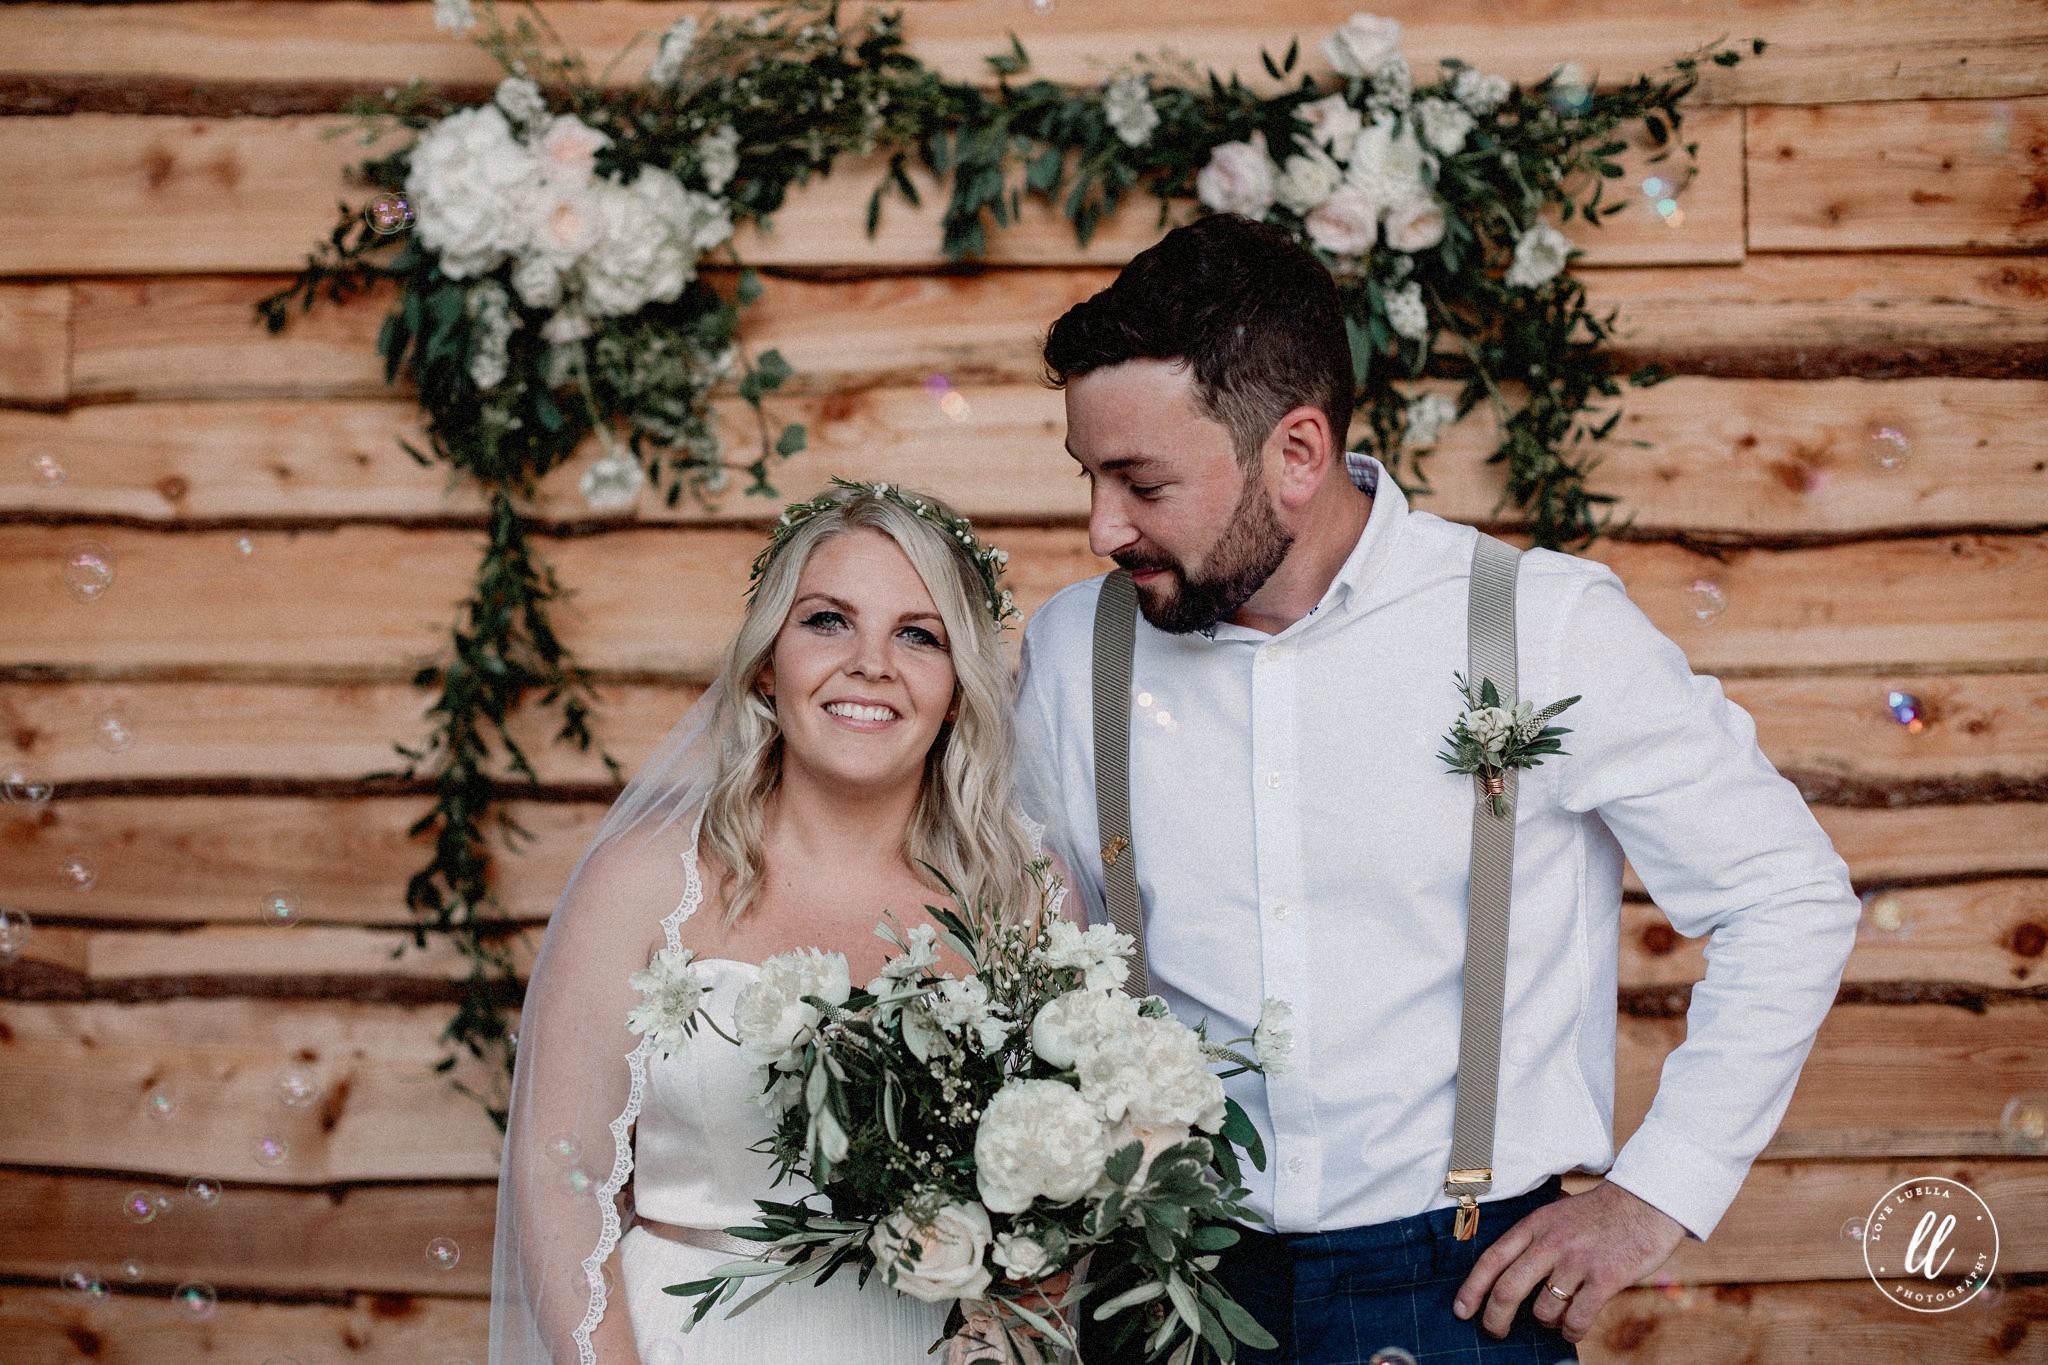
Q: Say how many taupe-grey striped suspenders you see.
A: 2